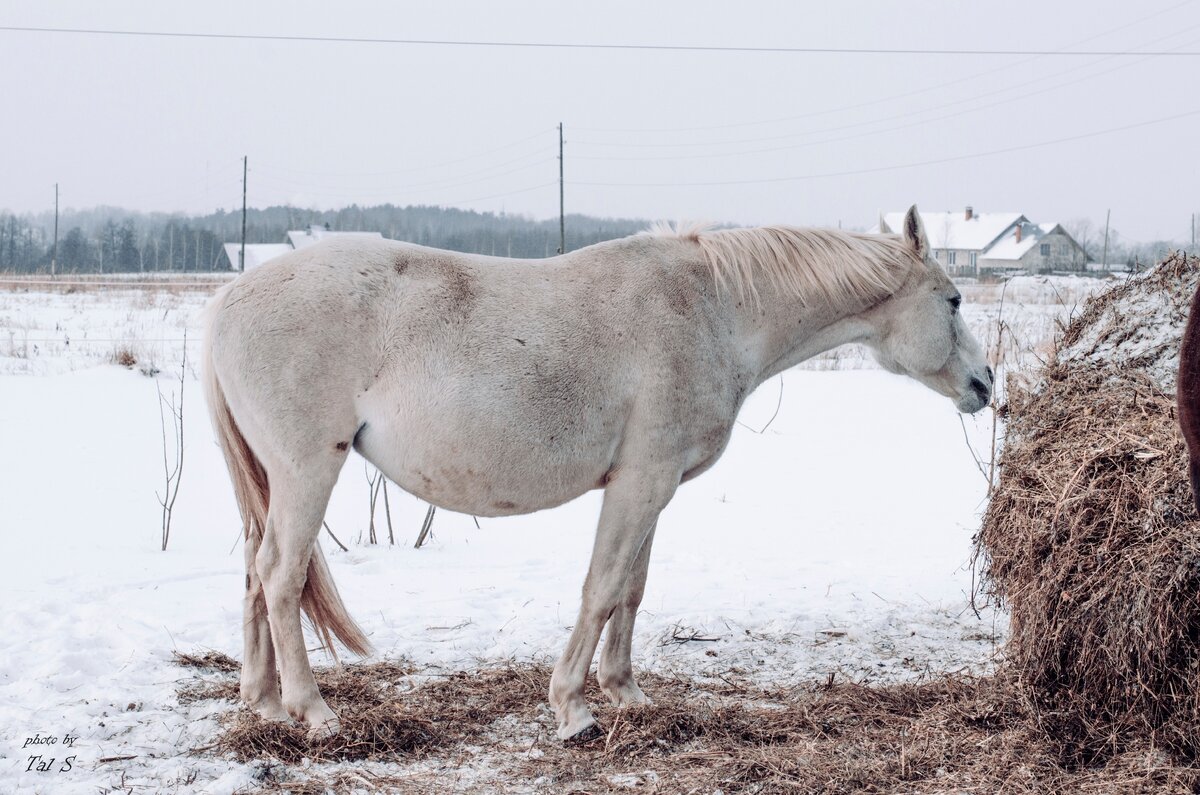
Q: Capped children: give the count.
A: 0